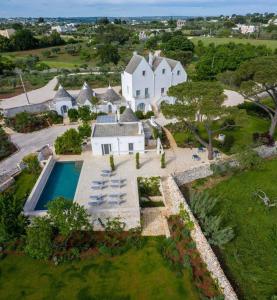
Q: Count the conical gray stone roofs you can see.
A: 4